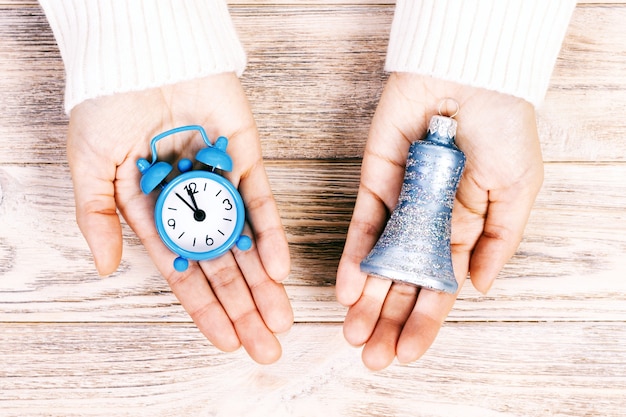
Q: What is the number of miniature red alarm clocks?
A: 0